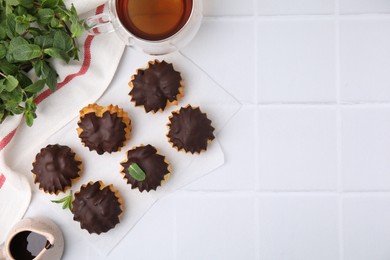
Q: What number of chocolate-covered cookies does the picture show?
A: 6